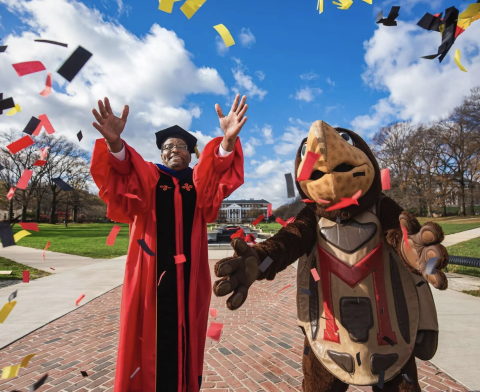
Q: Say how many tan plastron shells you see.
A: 1